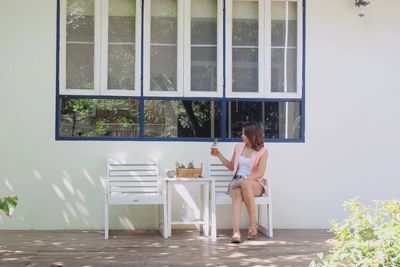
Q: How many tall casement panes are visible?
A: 6